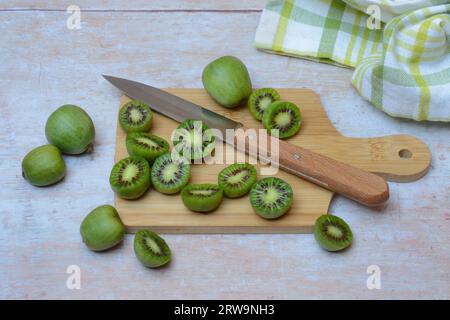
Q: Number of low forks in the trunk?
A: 0